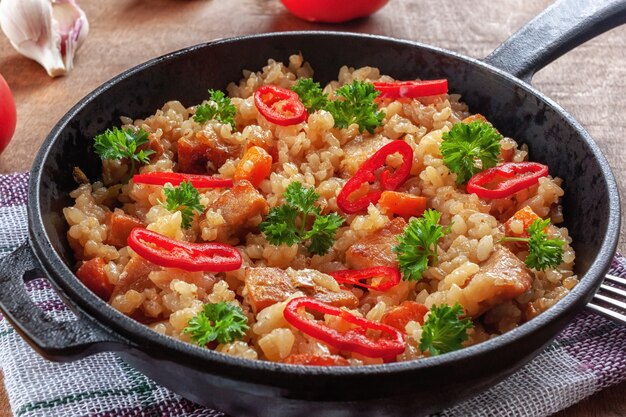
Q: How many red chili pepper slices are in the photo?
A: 8